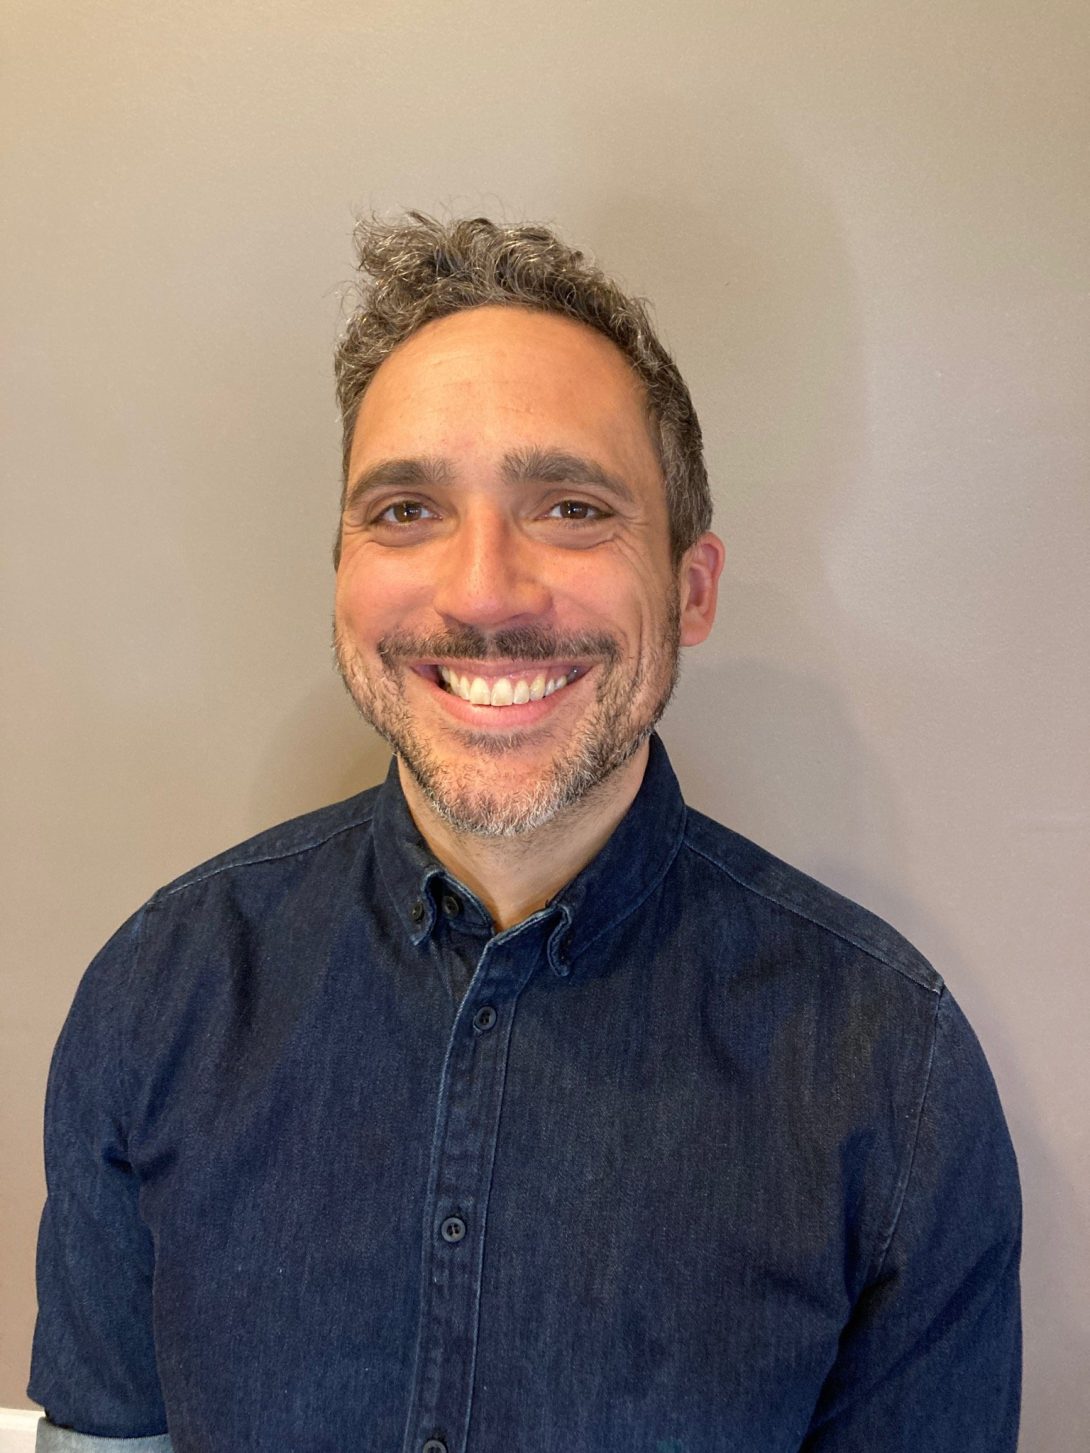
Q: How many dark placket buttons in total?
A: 3